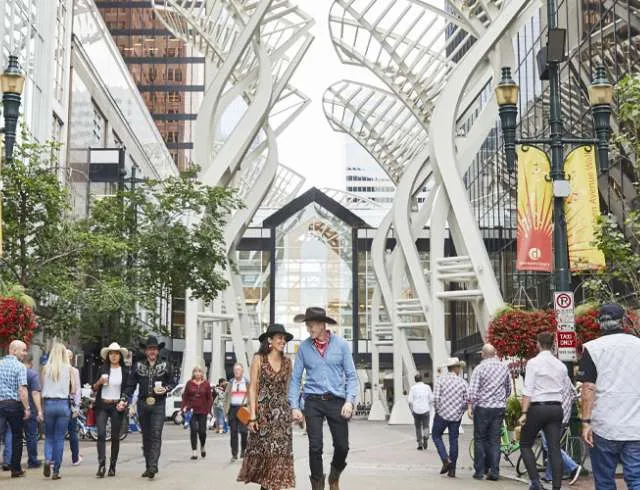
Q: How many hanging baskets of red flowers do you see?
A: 3